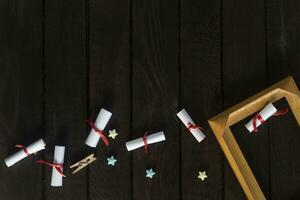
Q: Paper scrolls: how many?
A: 6